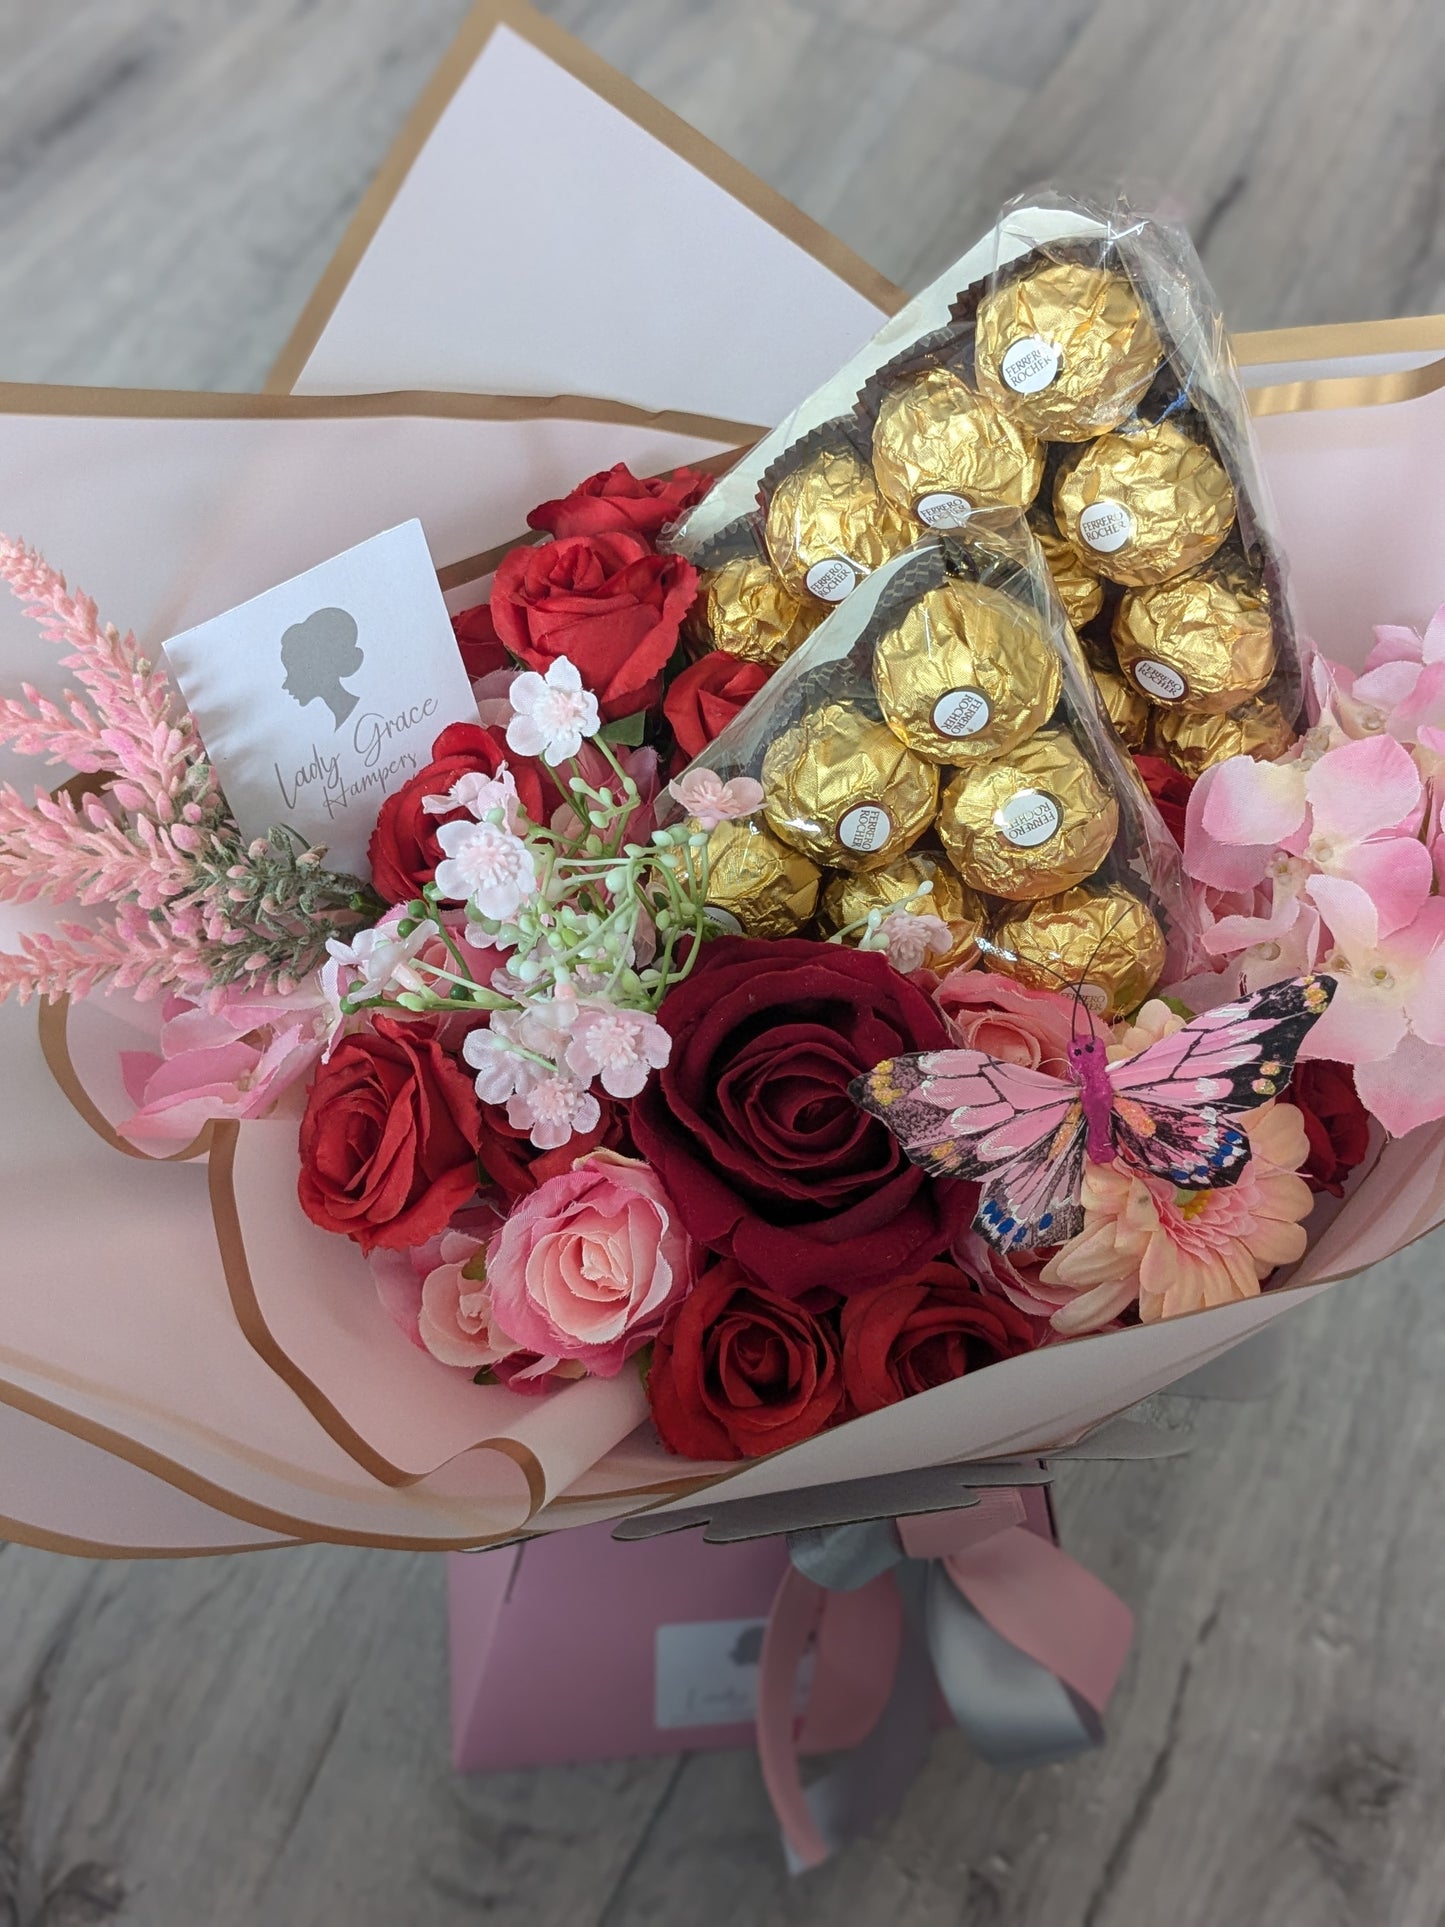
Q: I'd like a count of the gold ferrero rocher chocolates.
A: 15